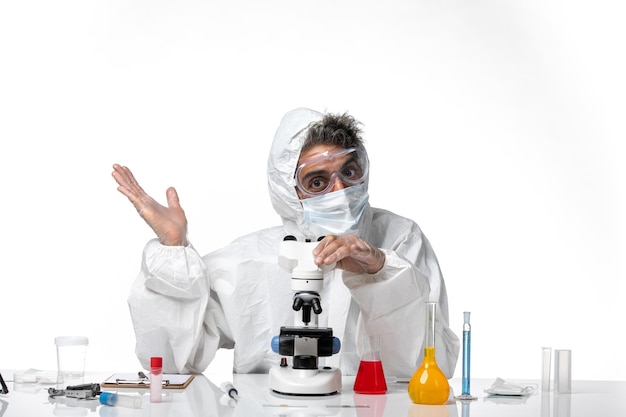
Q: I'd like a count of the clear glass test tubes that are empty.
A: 2